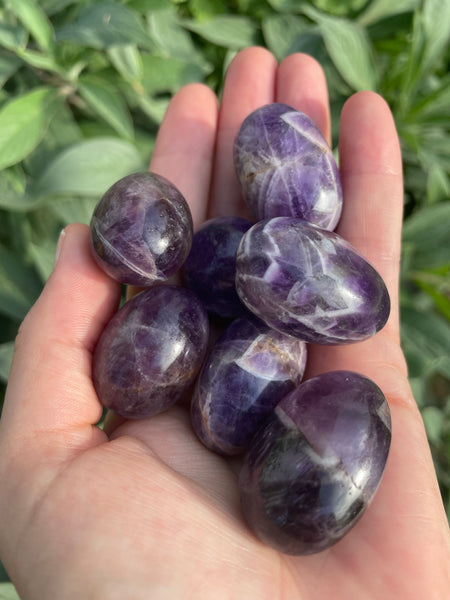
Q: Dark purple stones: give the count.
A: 7